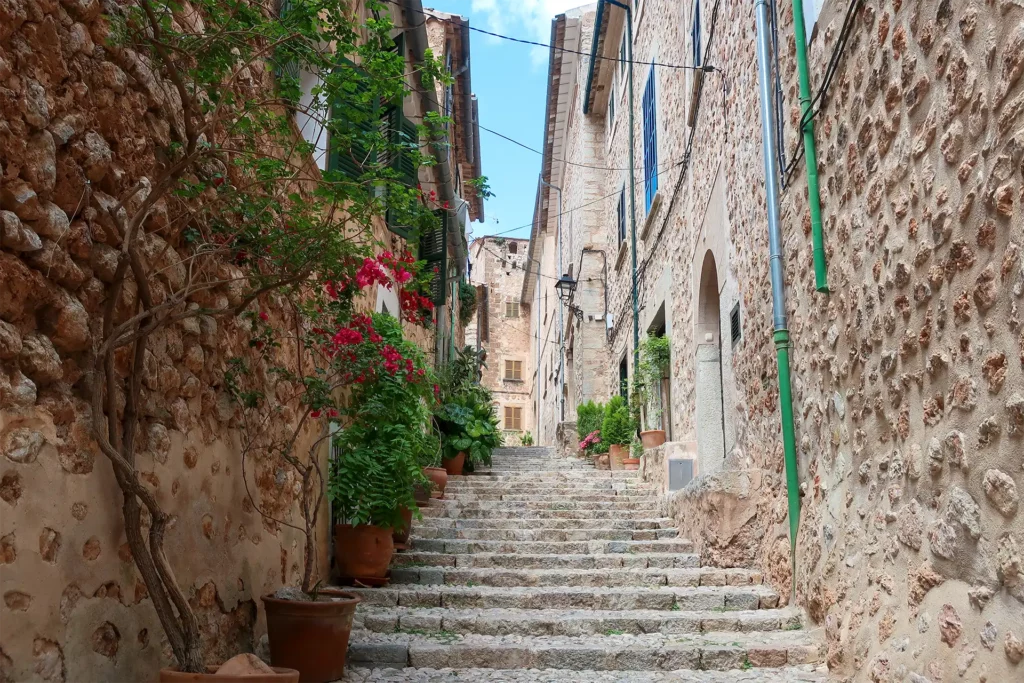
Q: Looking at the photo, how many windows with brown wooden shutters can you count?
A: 3